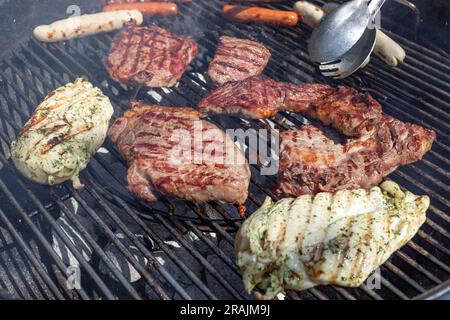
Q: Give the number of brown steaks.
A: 5